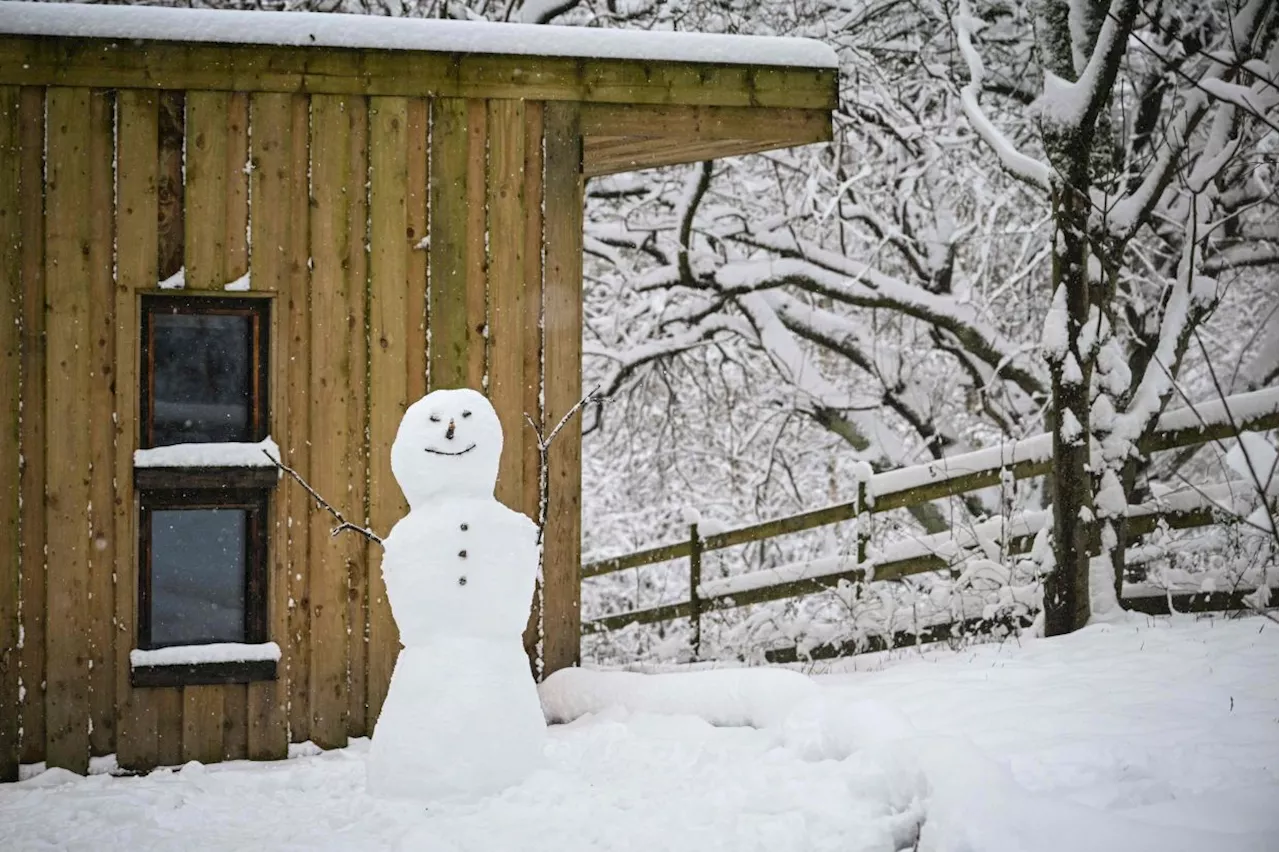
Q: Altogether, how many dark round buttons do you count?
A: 3